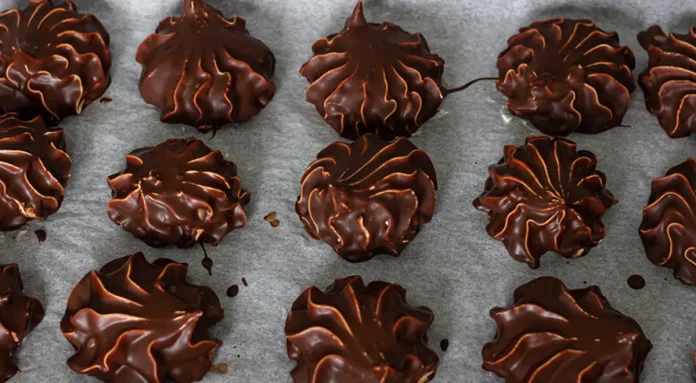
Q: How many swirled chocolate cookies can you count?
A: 14